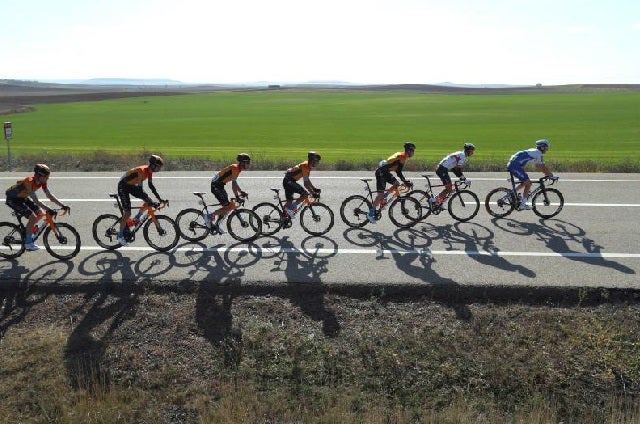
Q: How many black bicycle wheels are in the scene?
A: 14